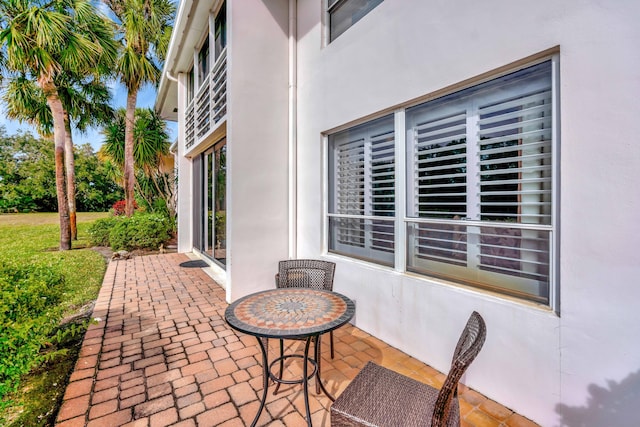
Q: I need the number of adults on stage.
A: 0